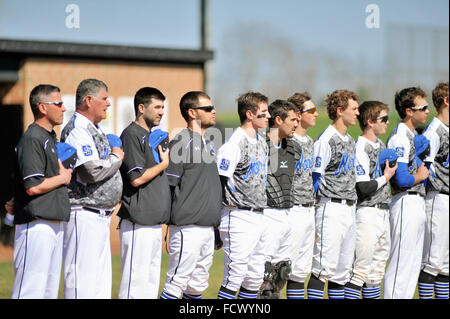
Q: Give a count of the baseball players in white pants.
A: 11